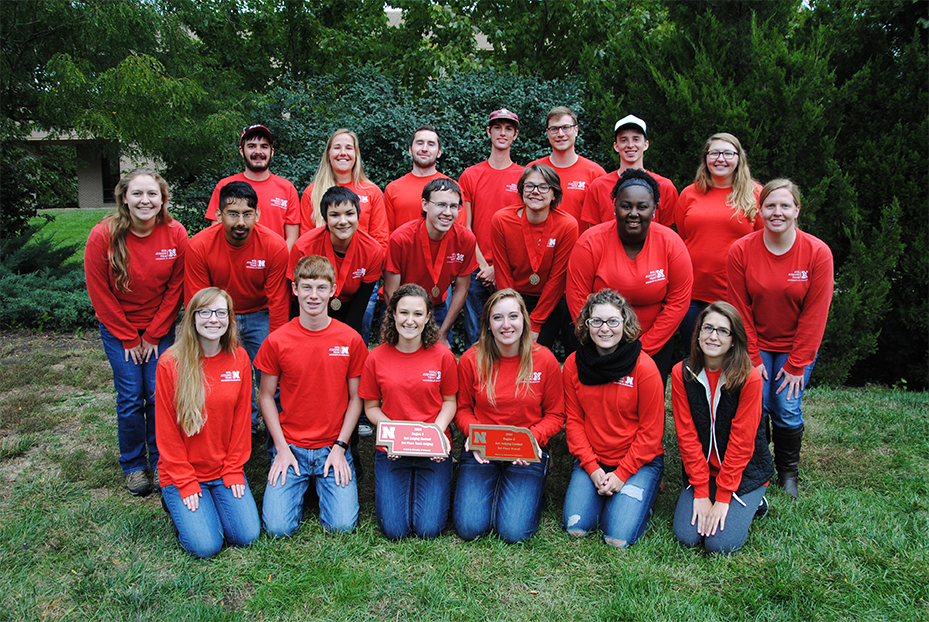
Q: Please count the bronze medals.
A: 3